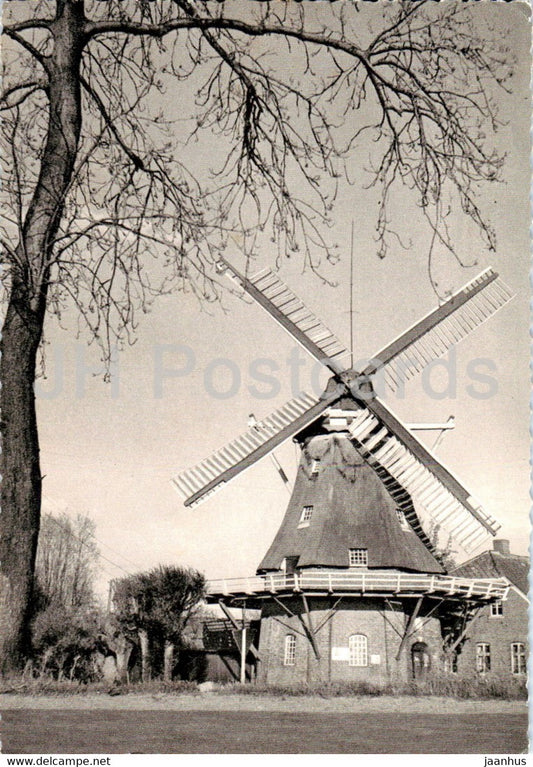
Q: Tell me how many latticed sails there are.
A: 4